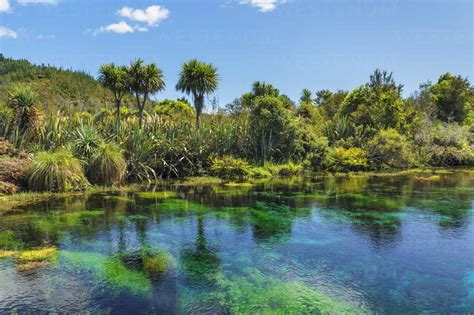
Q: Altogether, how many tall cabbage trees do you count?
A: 3